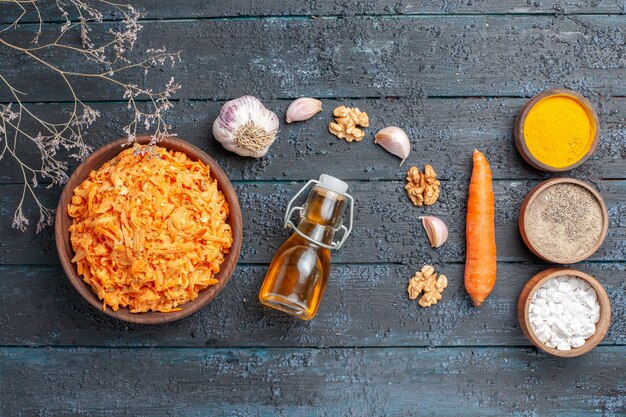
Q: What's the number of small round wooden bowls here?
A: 3